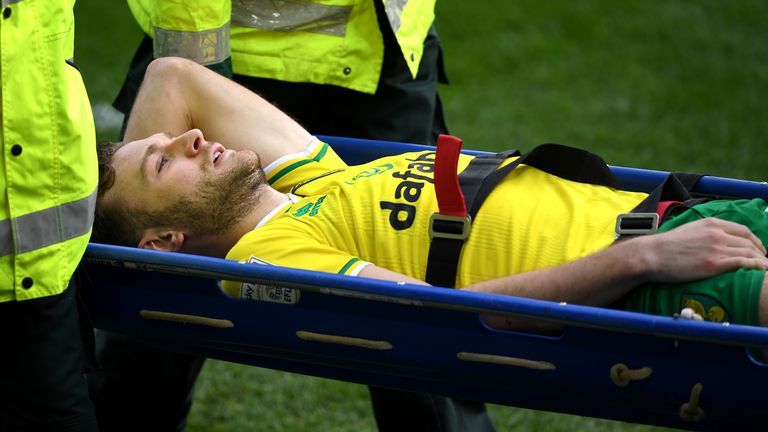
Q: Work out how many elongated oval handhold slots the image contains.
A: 3